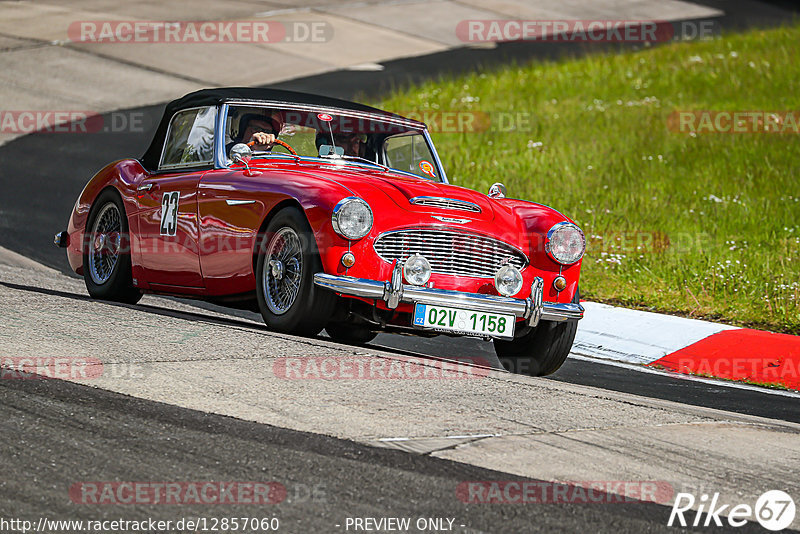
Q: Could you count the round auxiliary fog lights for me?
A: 2